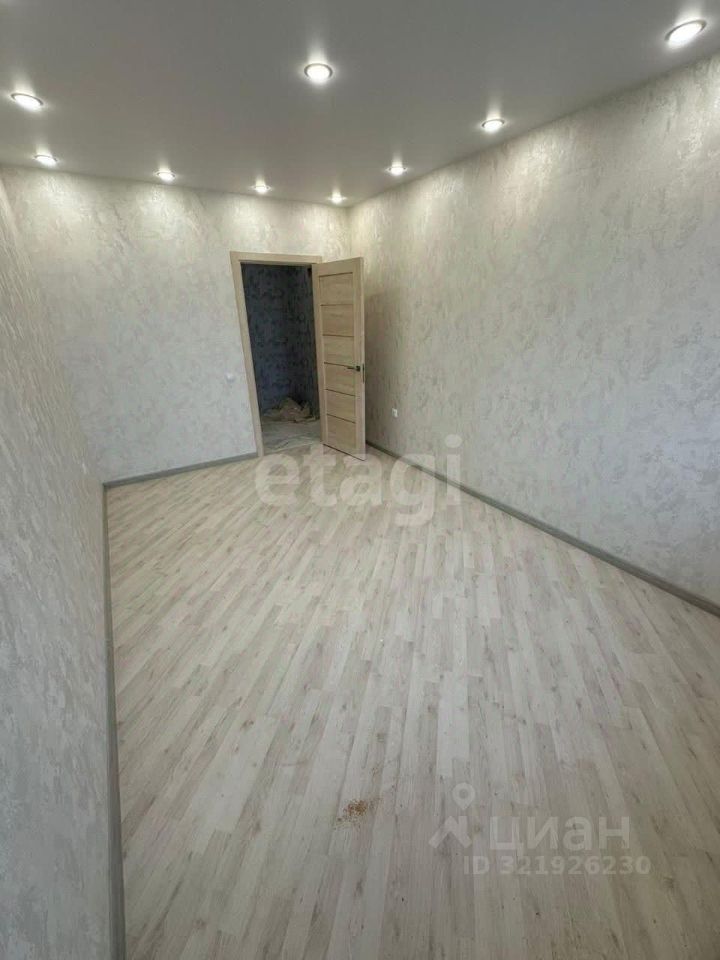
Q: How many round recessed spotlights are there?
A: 9